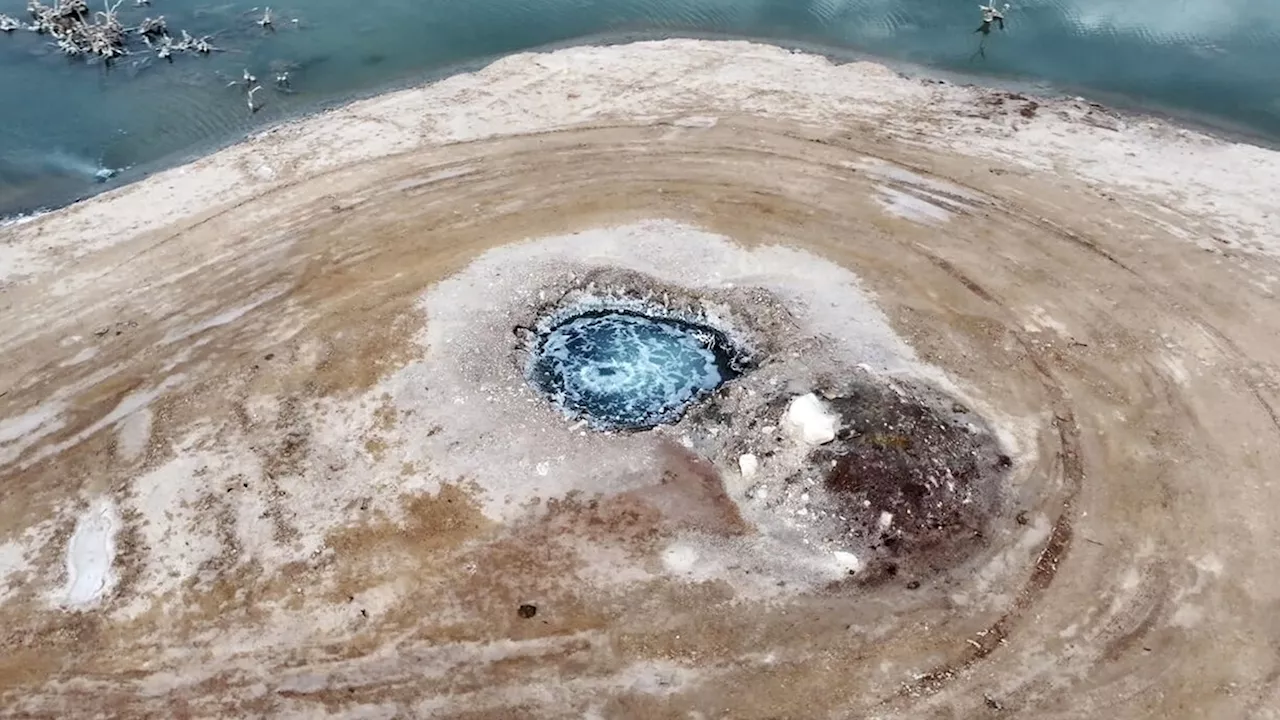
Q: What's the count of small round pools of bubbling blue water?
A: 1